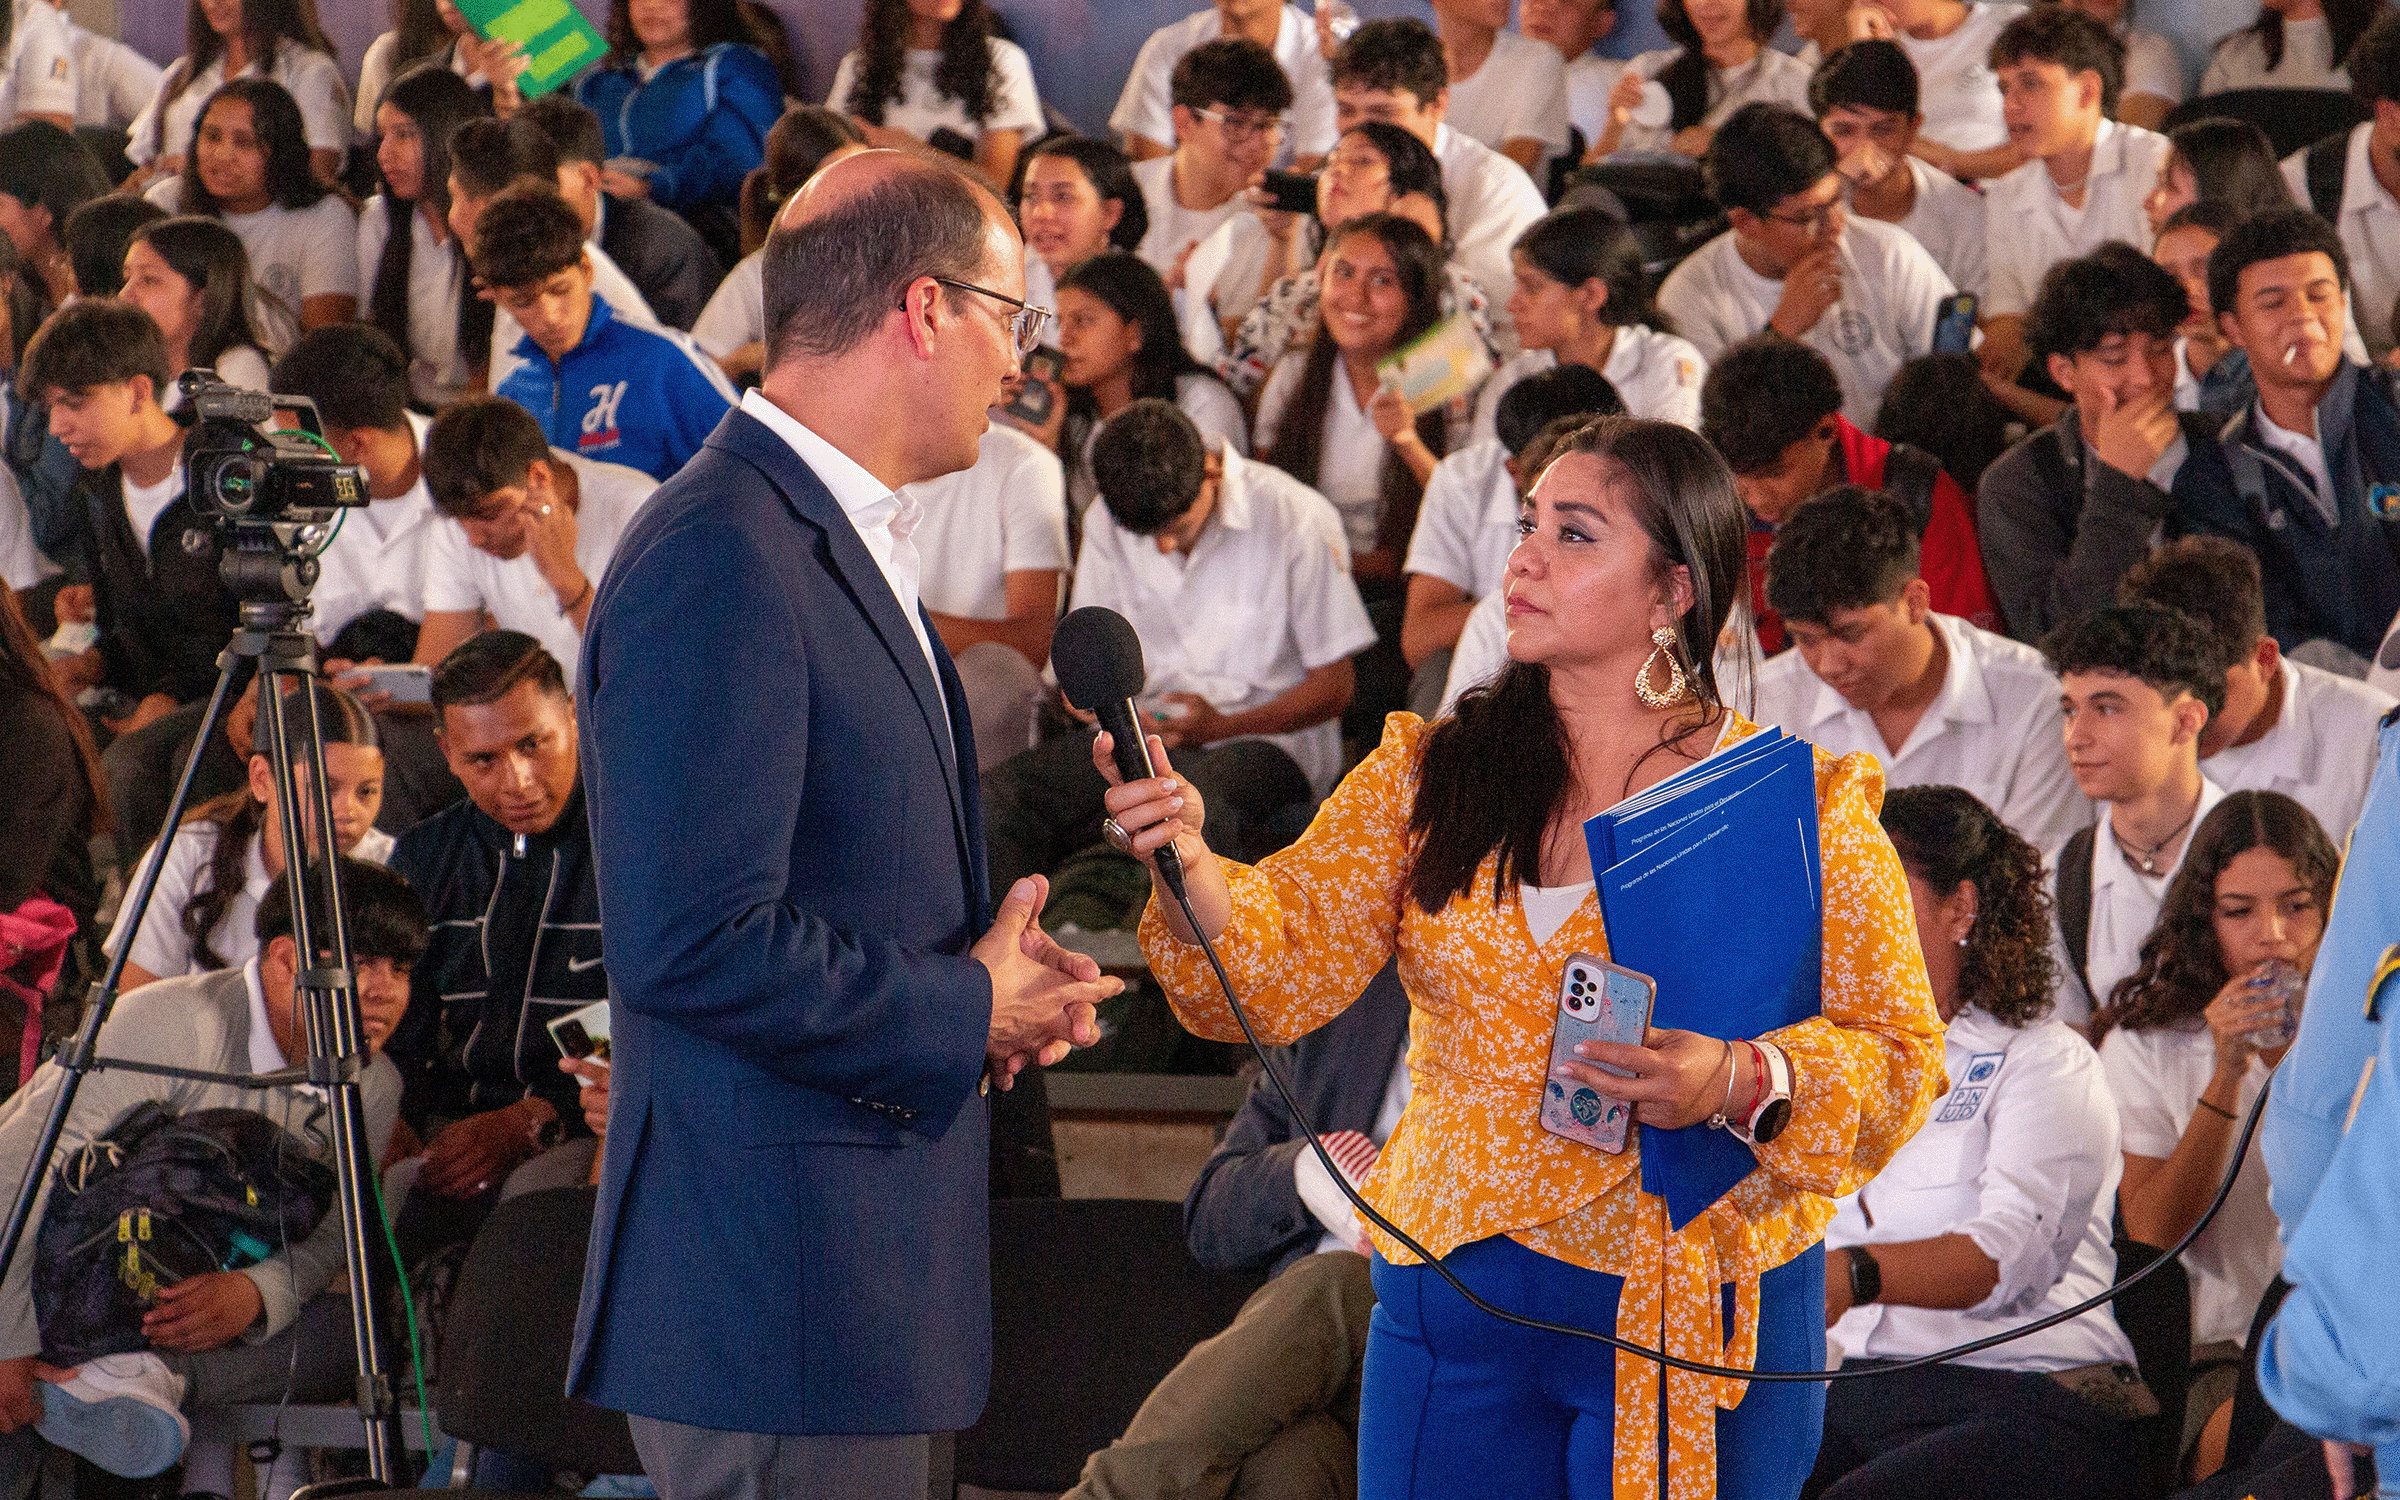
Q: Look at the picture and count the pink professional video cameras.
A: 0